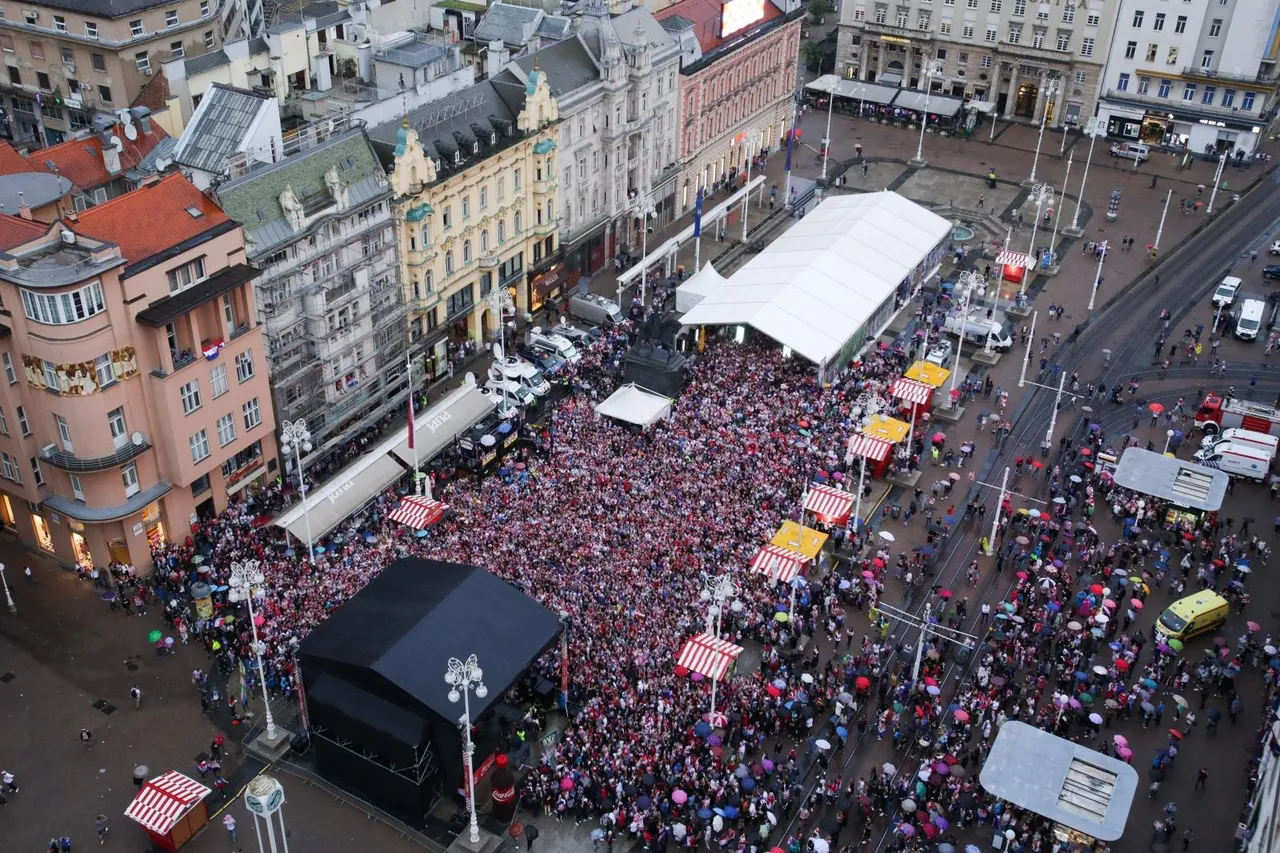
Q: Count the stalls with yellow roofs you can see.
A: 3